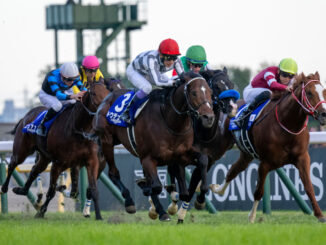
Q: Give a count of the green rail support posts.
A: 8